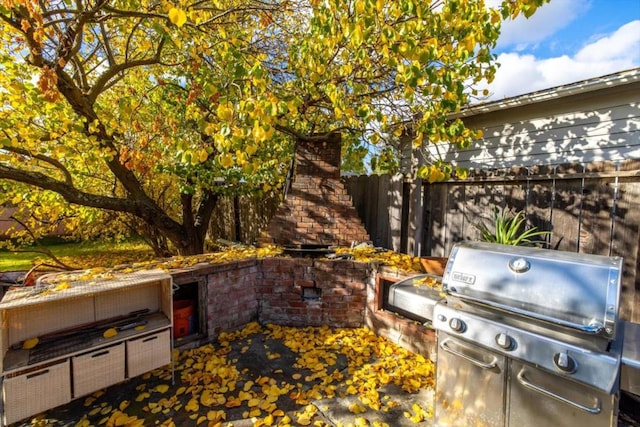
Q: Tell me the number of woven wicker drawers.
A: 3